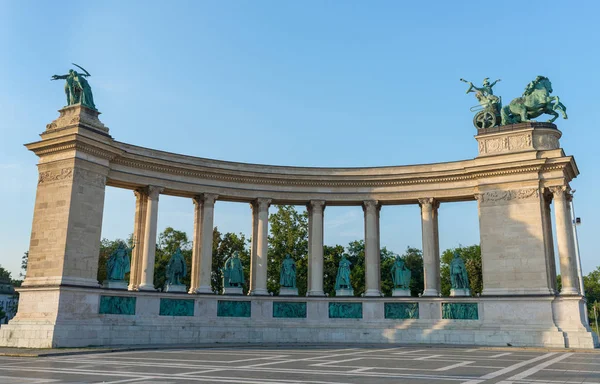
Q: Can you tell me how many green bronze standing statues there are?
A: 7